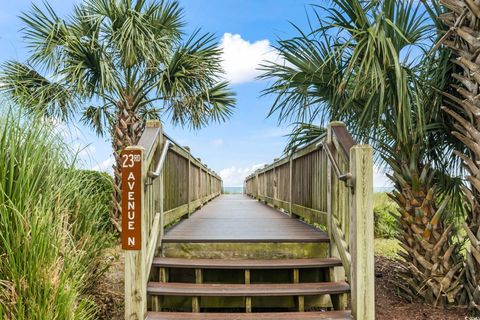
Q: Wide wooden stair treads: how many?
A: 3